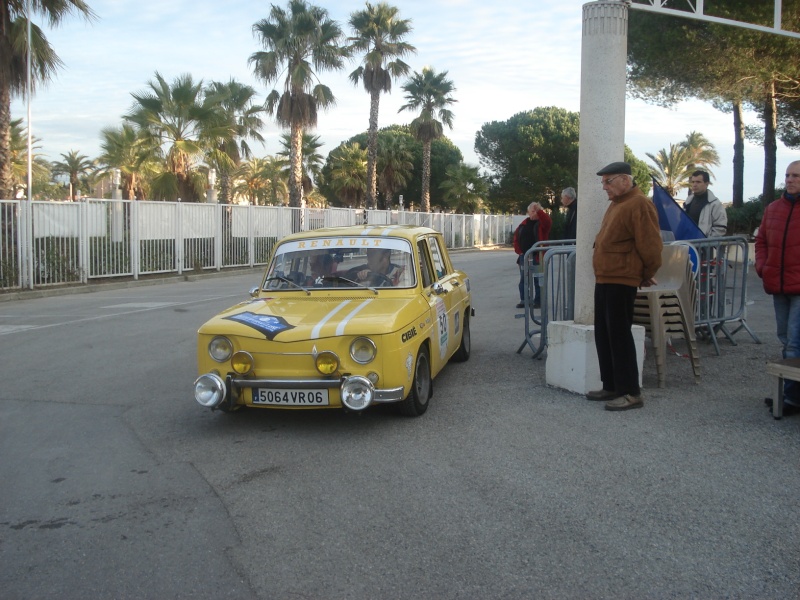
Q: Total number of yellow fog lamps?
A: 2